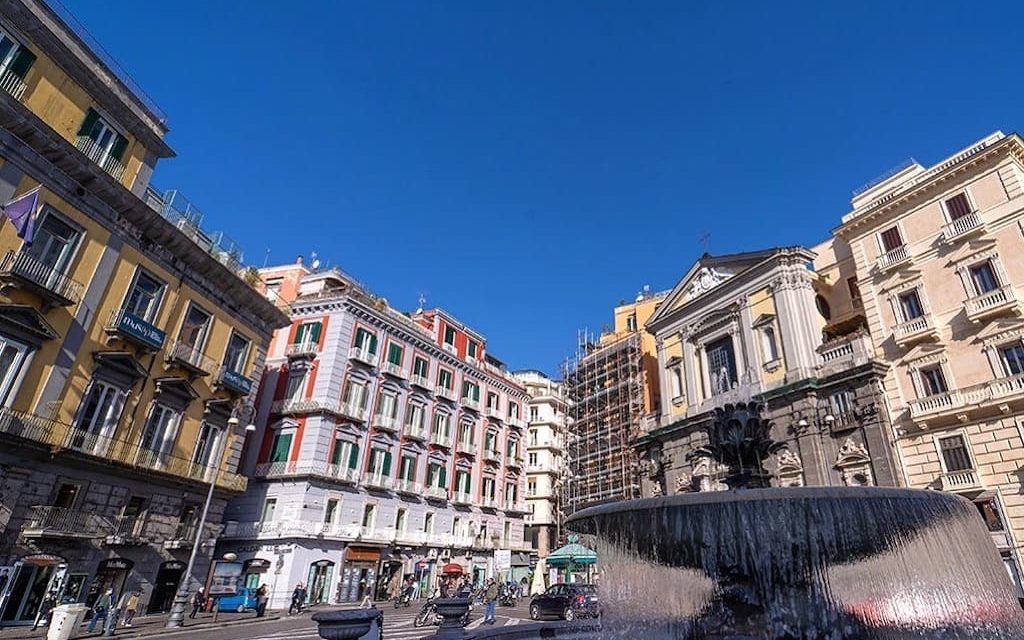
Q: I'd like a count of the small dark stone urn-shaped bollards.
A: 2